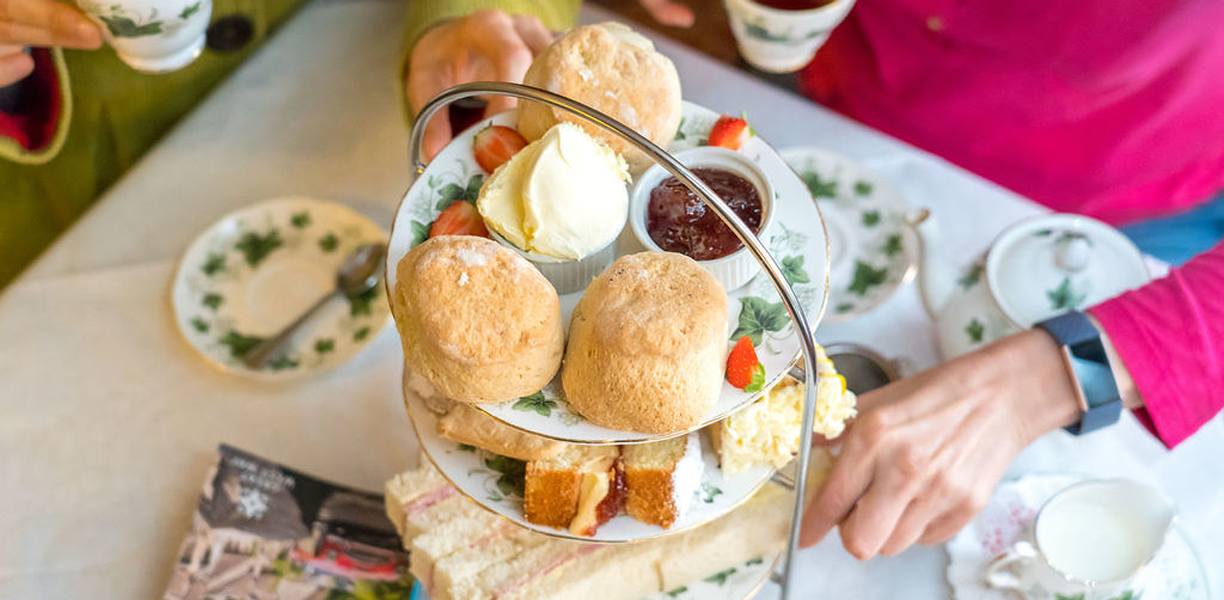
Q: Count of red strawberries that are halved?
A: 4